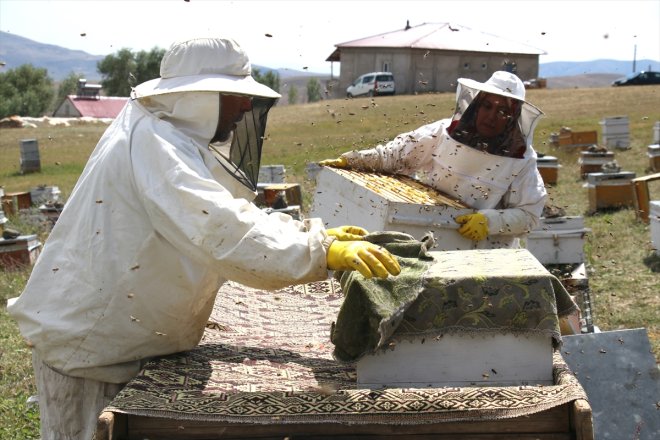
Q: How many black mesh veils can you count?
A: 2